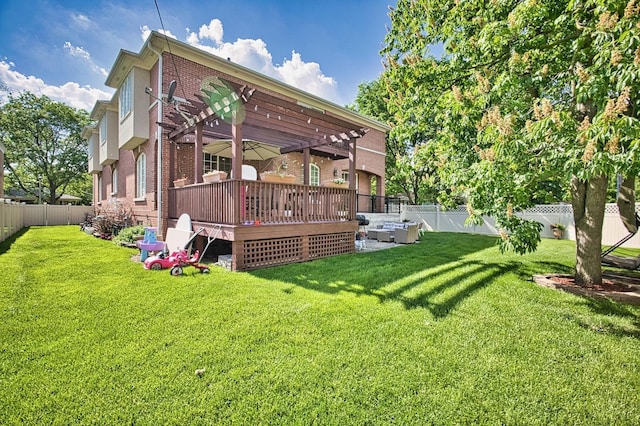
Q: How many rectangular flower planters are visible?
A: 4